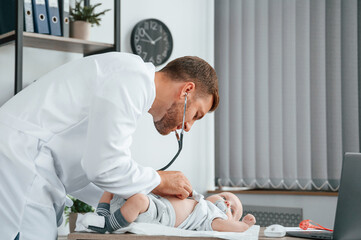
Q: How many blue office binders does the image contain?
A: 2